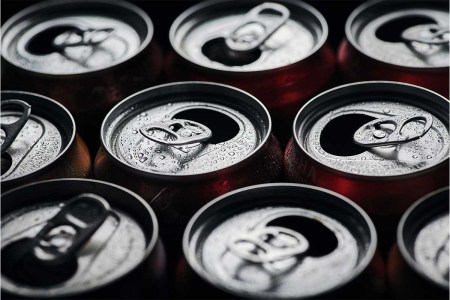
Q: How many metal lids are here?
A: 9